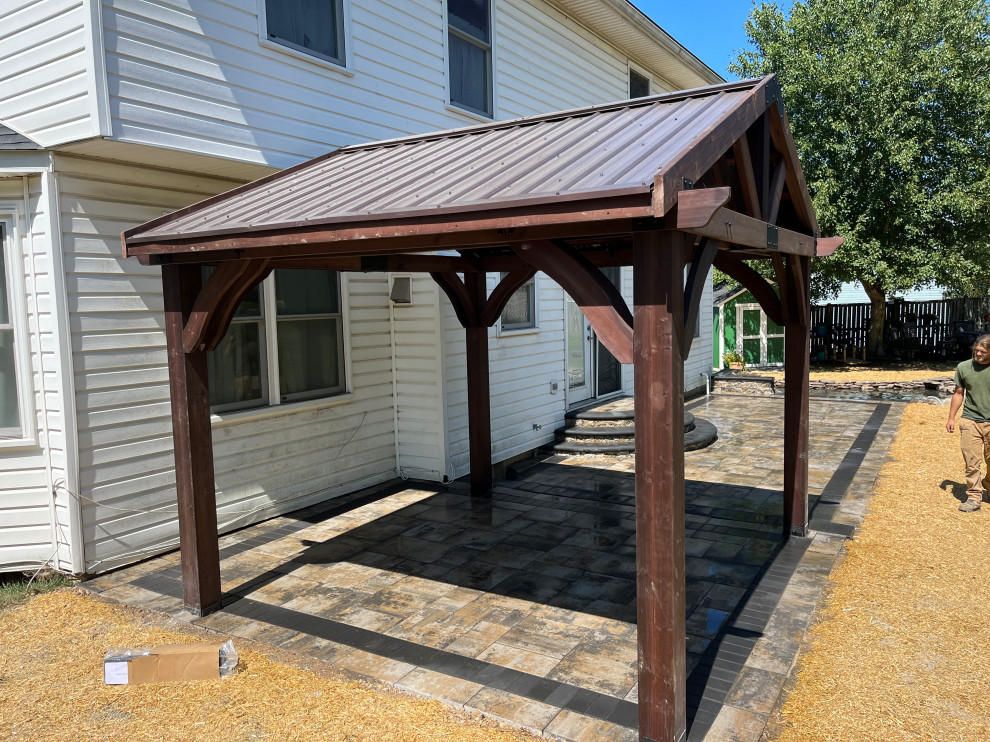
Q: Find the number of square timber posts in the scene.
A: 4